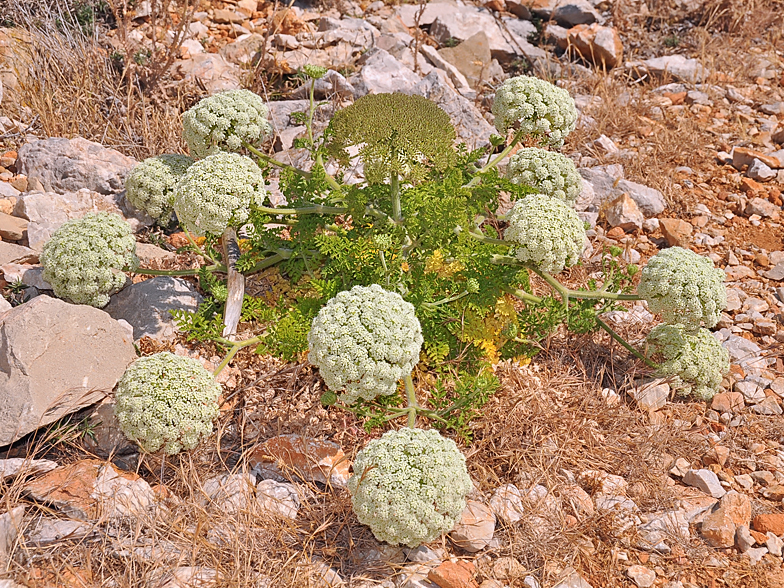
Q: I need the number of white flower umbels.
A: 12